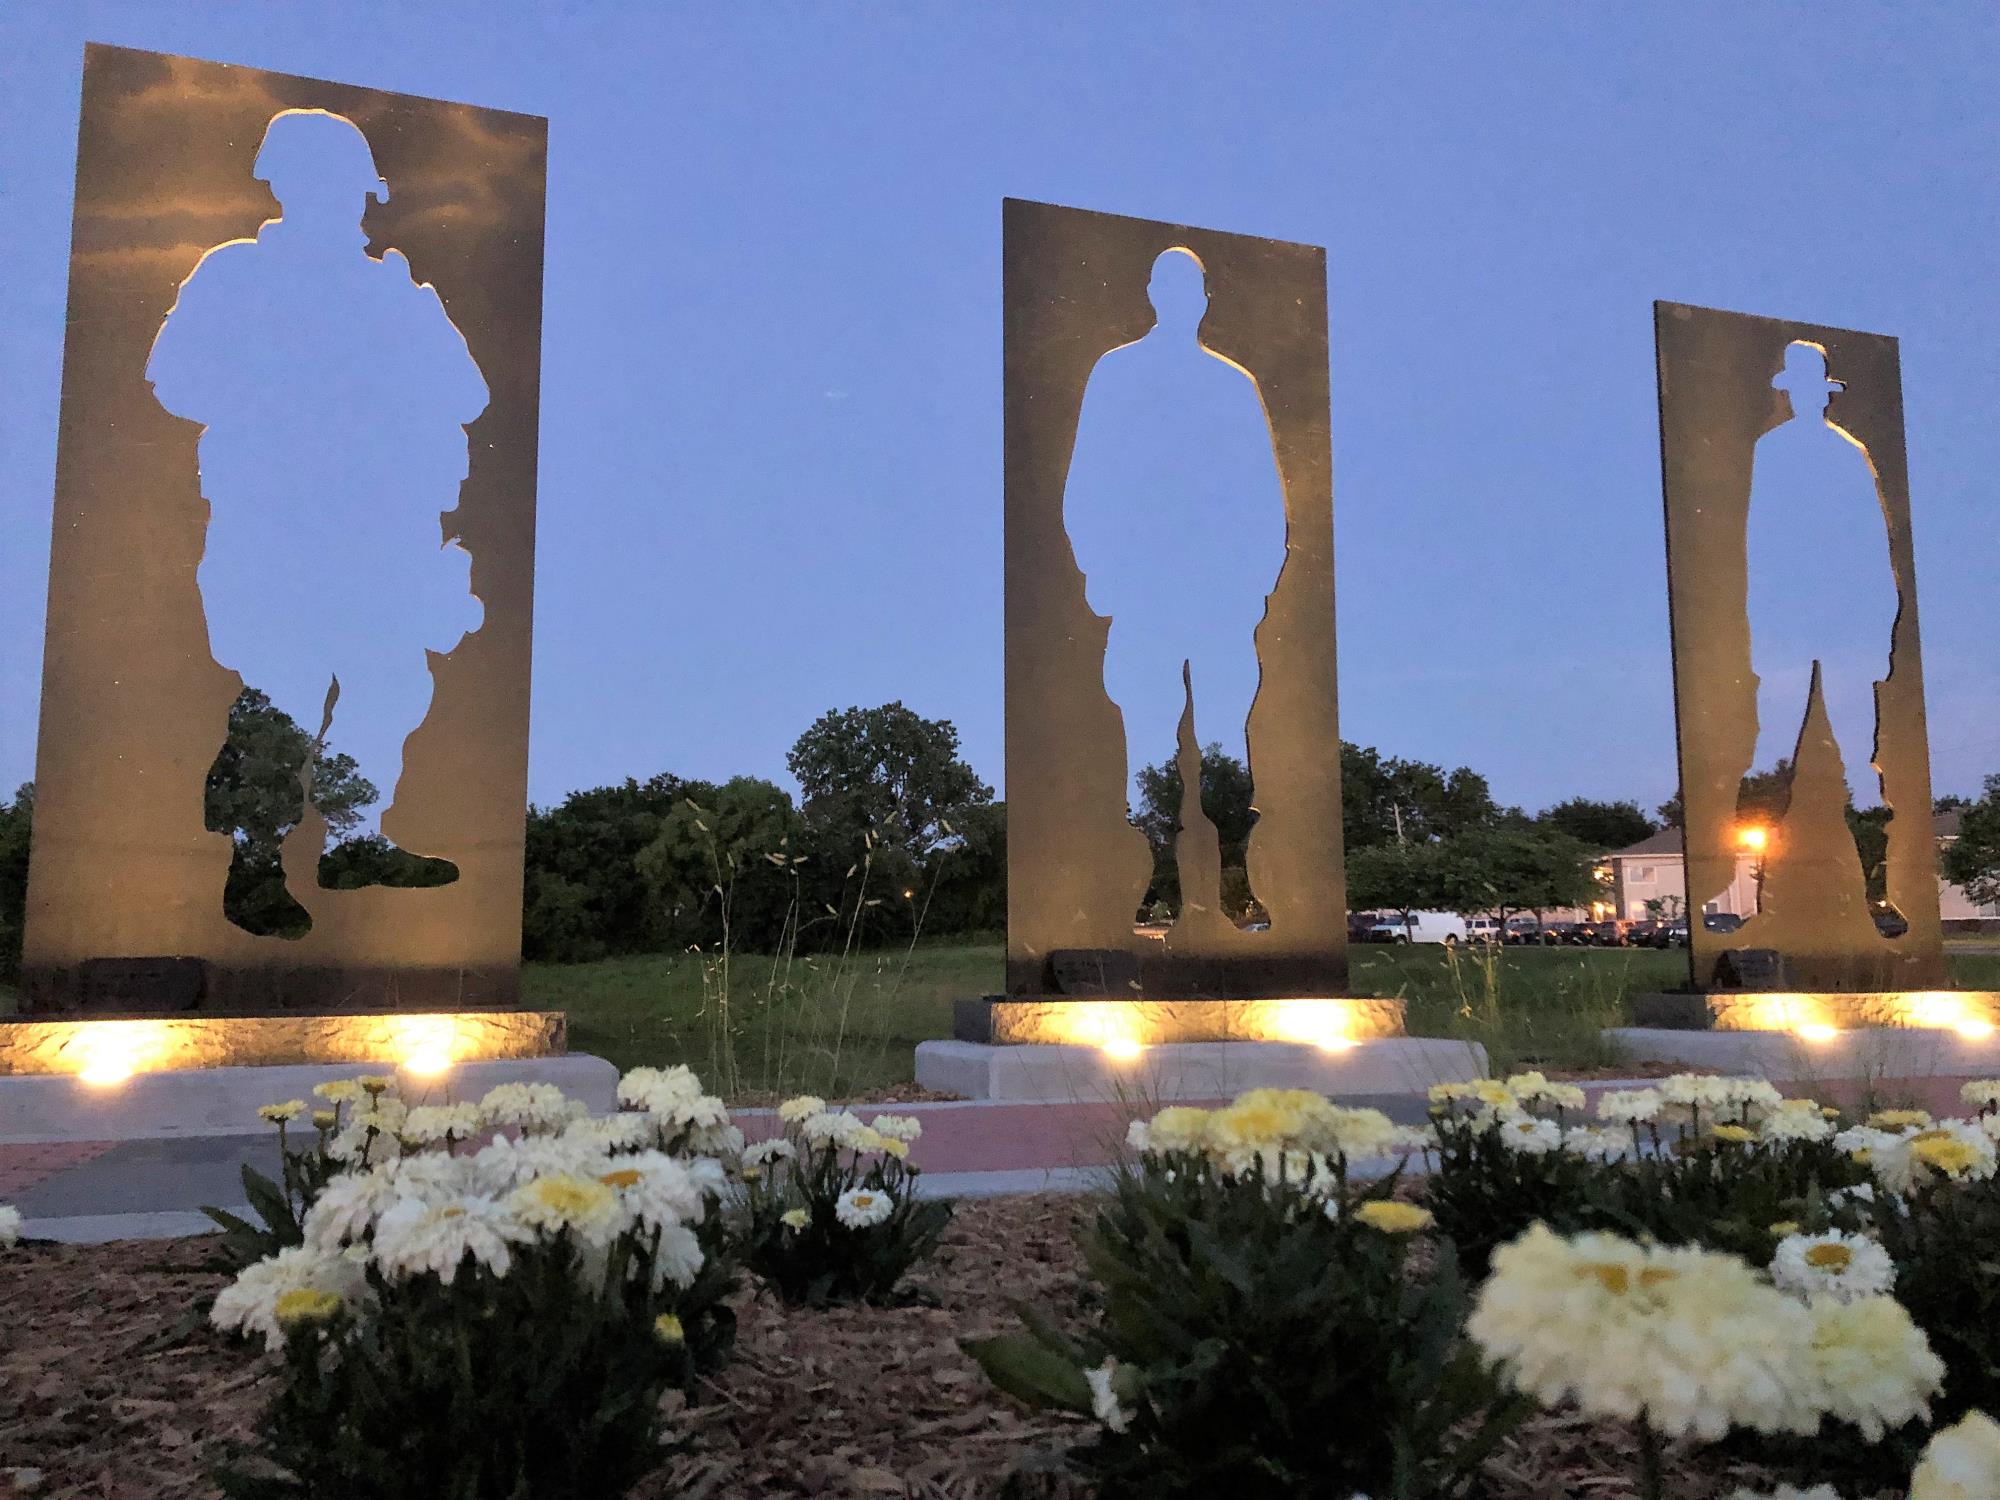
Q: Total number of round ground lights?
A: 6